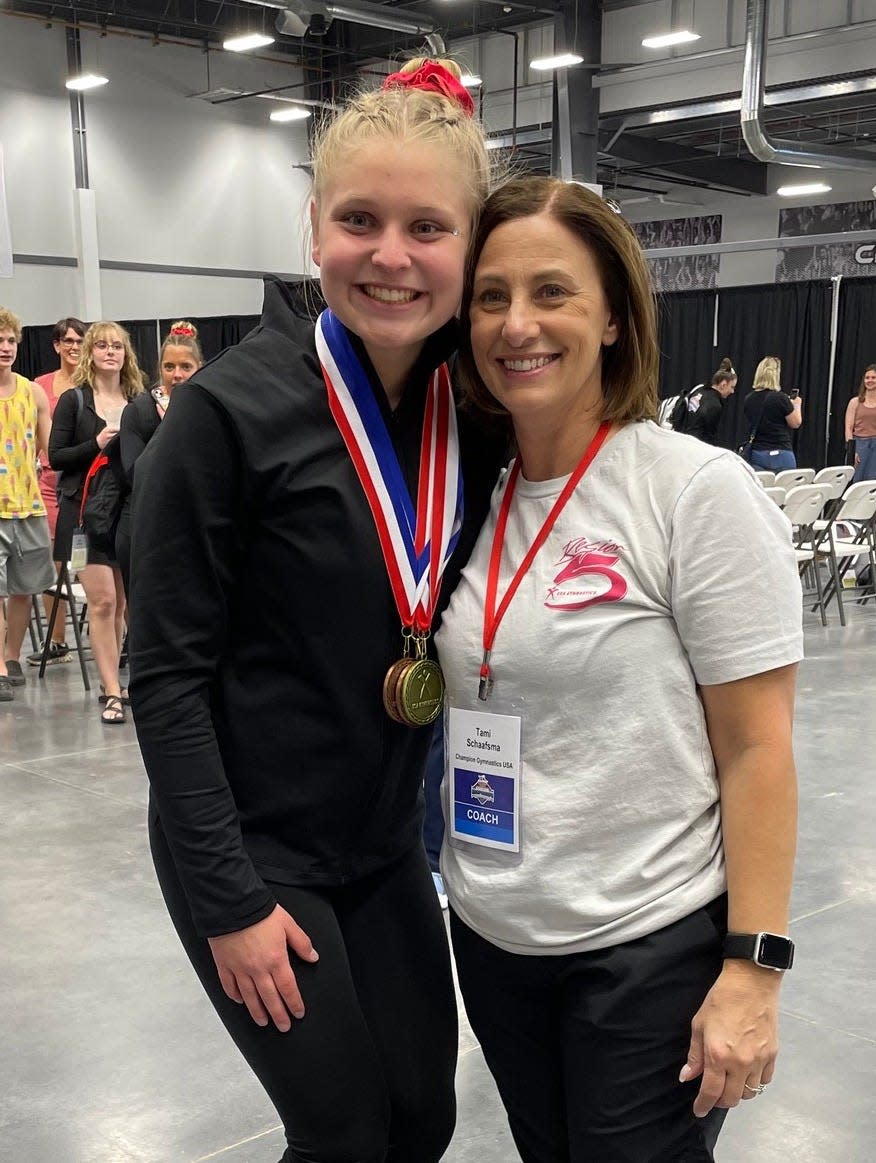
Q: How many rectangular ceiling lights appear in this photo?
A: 7